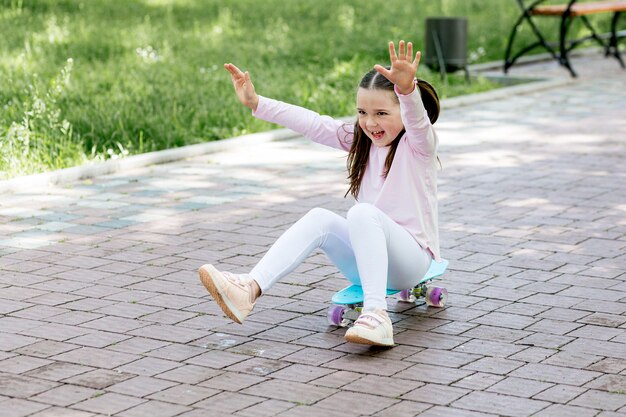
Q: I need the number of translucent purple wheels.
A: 3